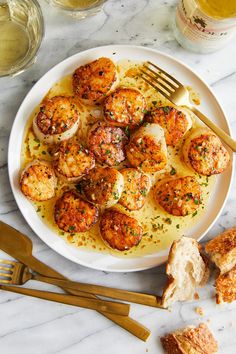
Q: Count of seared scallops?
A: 14